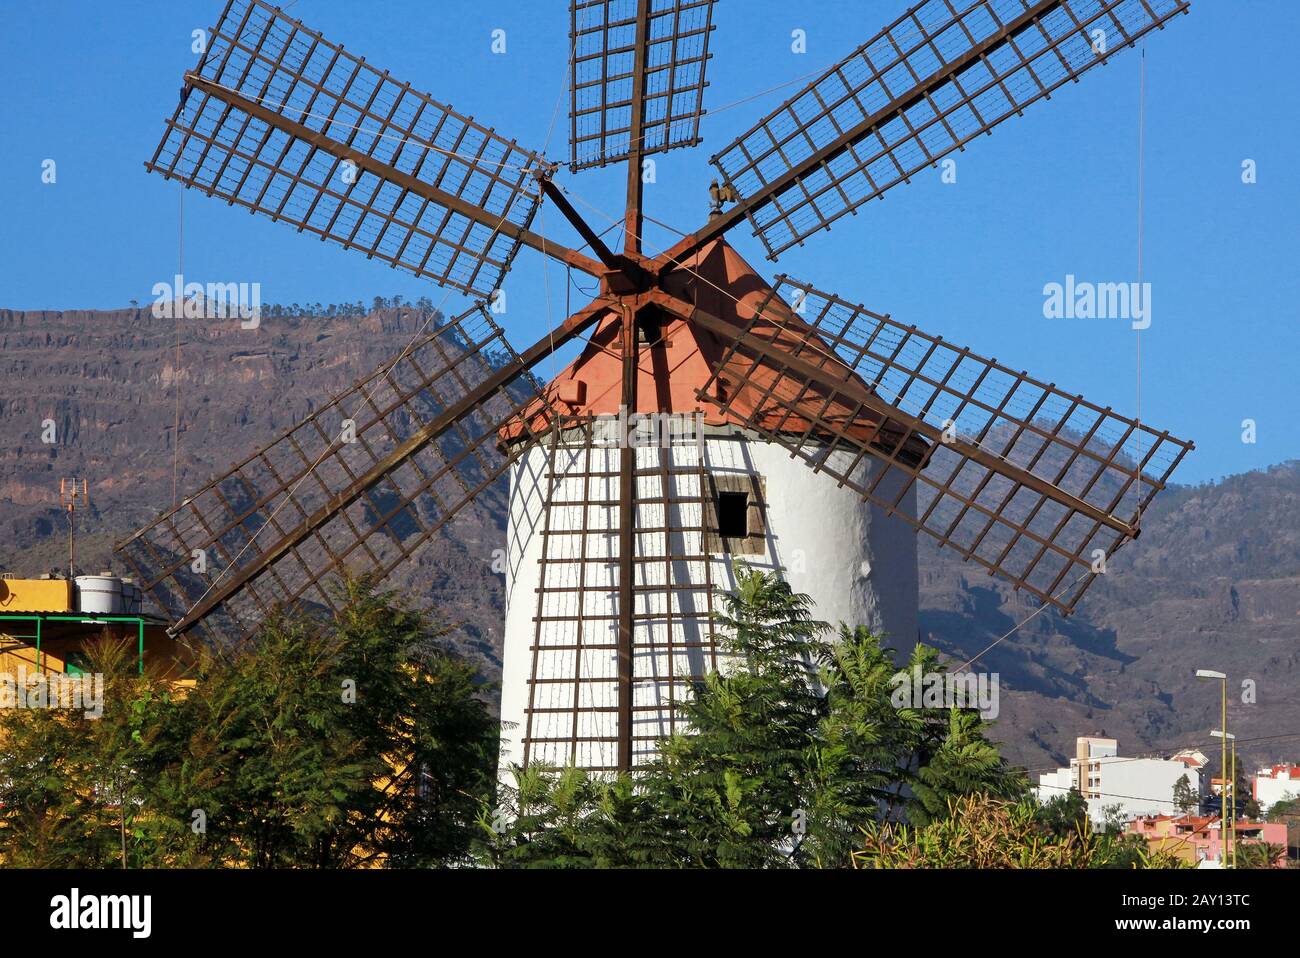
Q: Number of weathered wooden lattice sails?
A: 6